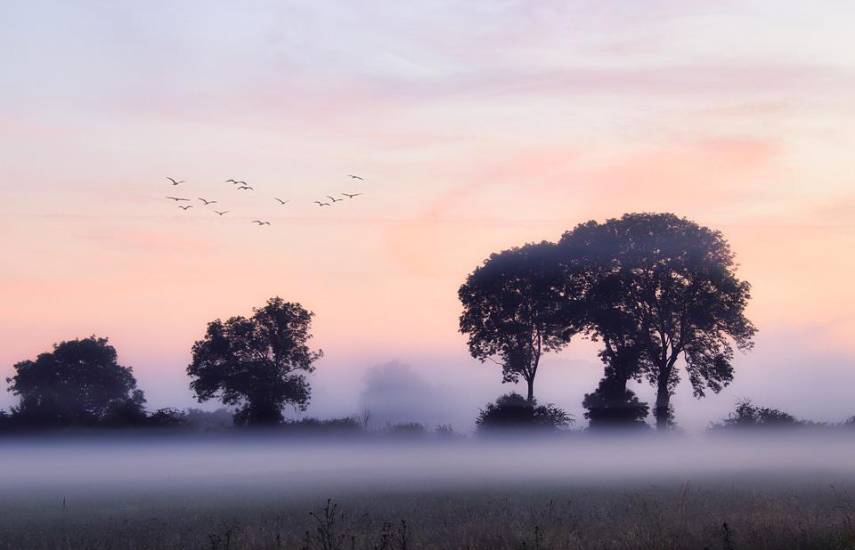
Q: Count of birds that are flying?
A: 13